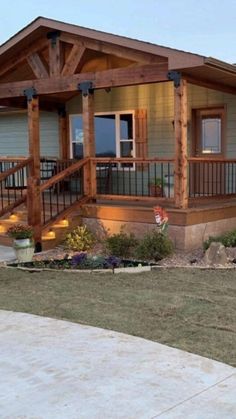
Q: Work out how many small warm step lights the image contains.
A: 4